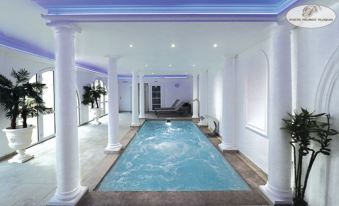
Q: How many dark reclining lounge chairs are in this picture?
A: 2